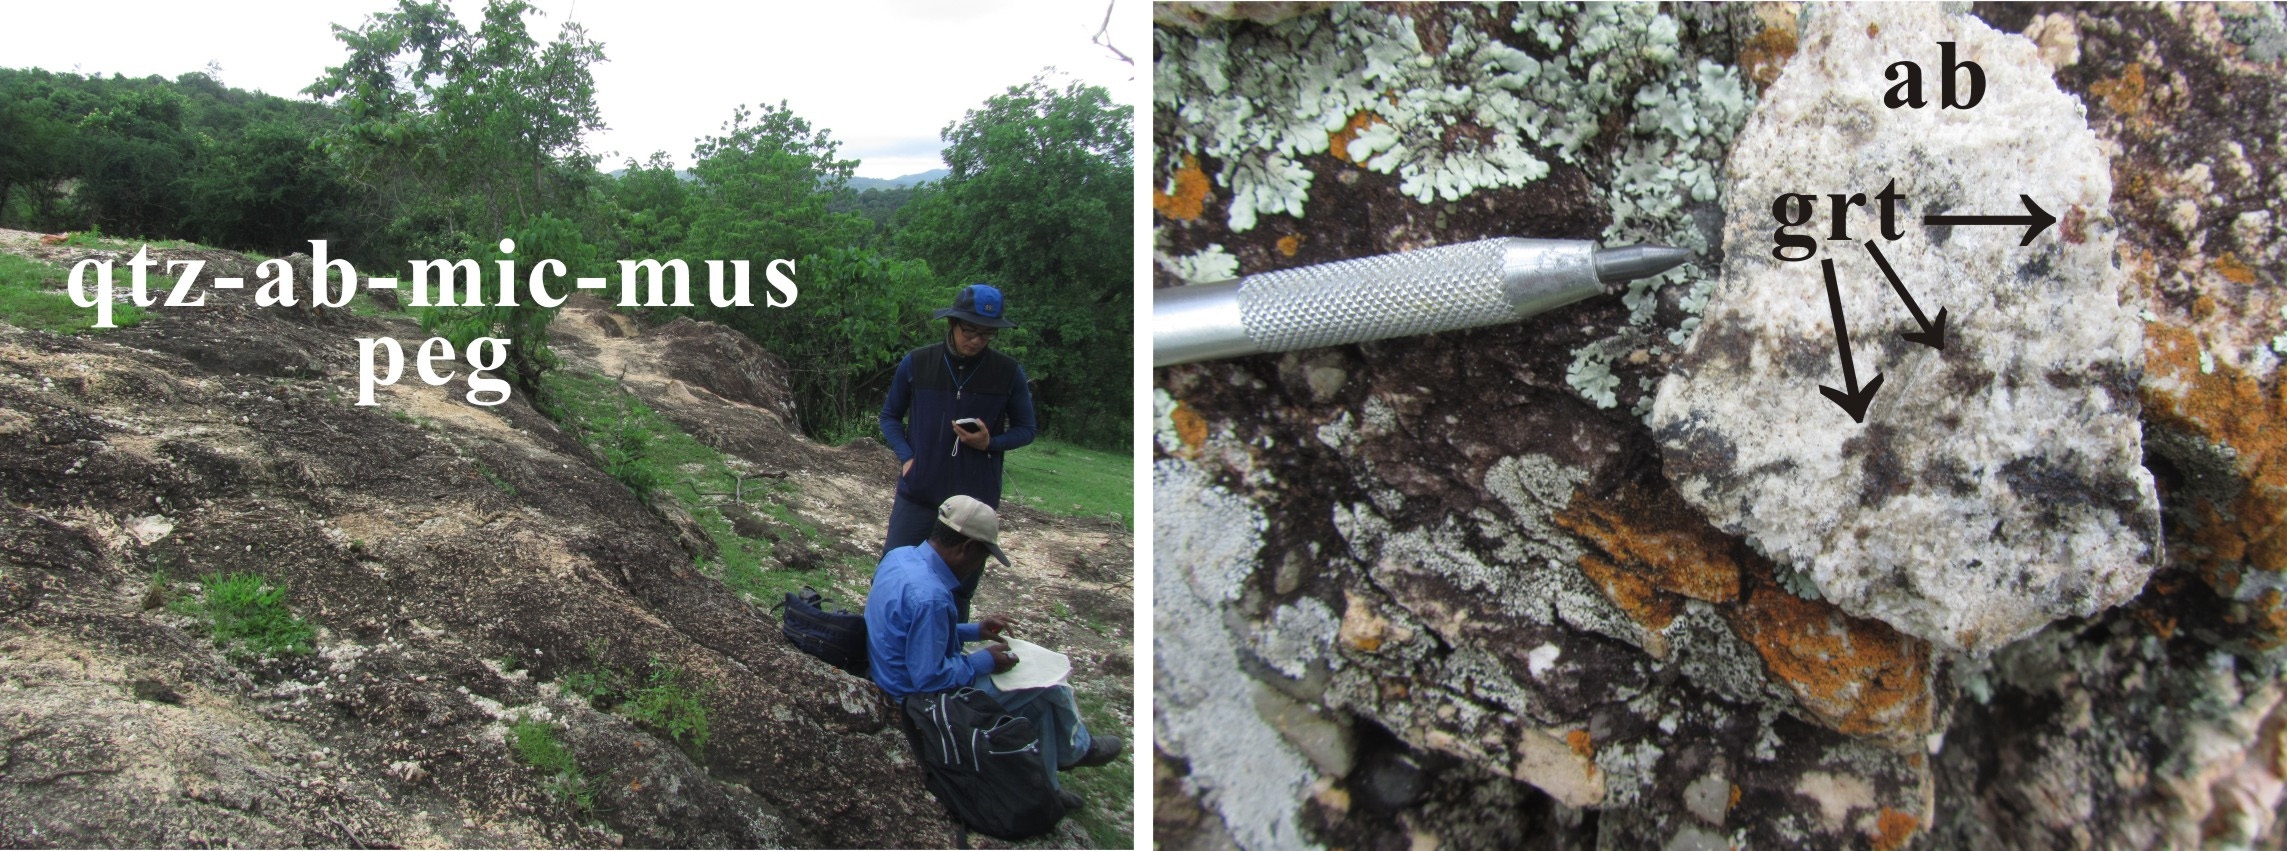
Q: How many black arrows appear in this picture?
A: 3